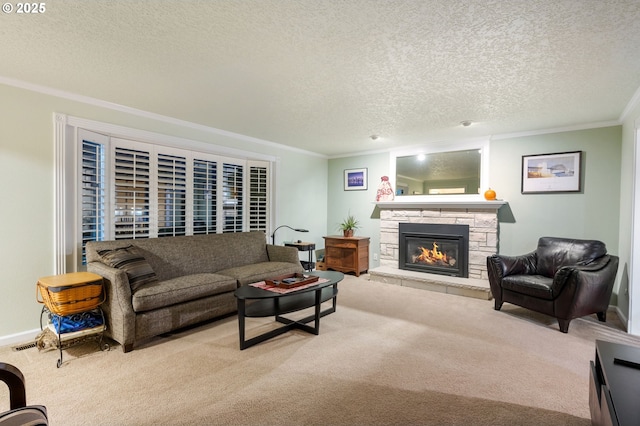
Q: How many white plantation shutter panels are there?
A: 6